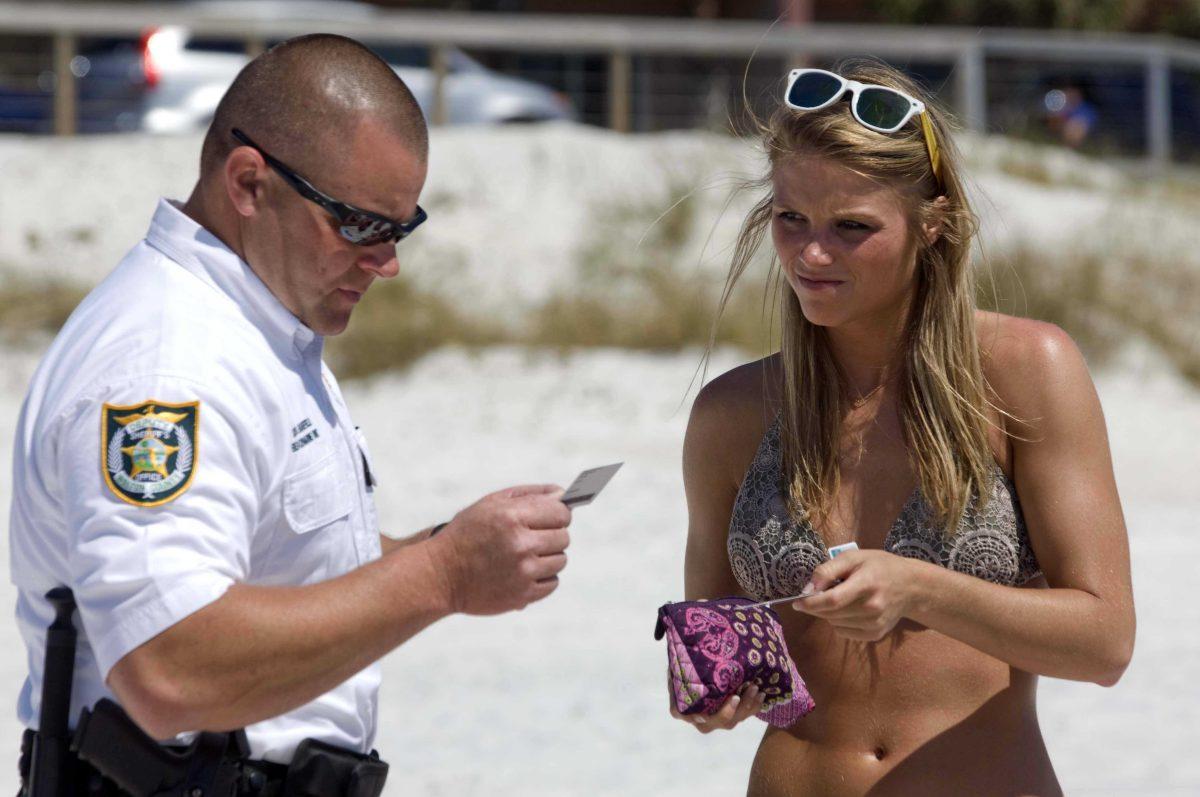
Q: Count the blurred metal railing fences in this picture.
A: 1